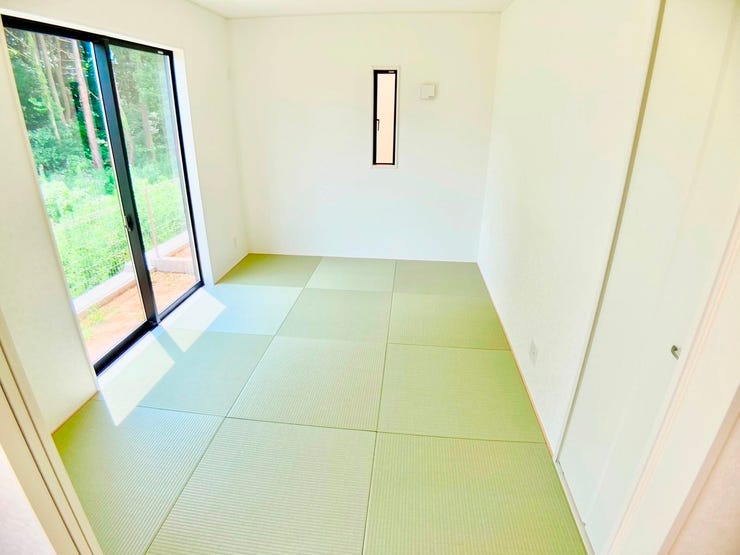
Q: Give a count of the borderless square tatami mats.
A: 12